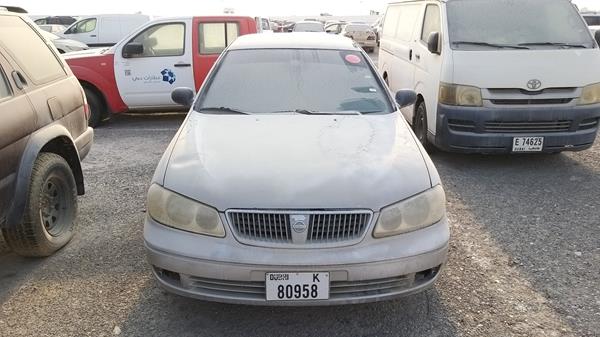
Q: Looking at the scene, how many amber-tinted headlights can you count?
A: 4